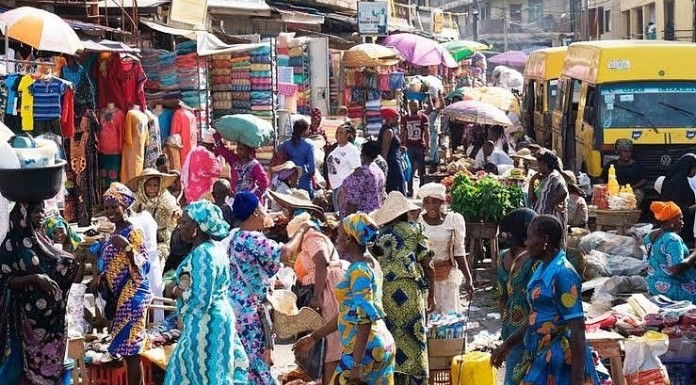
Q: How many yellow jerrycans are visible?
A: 1